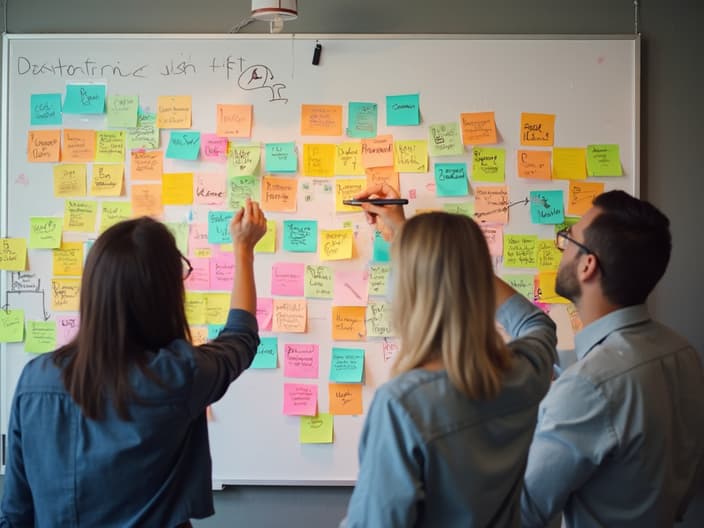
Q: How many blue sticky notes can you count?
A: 14